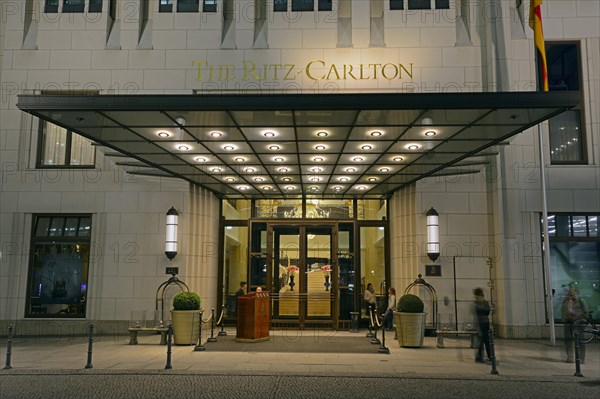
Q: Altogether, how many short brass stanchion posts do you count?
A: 6